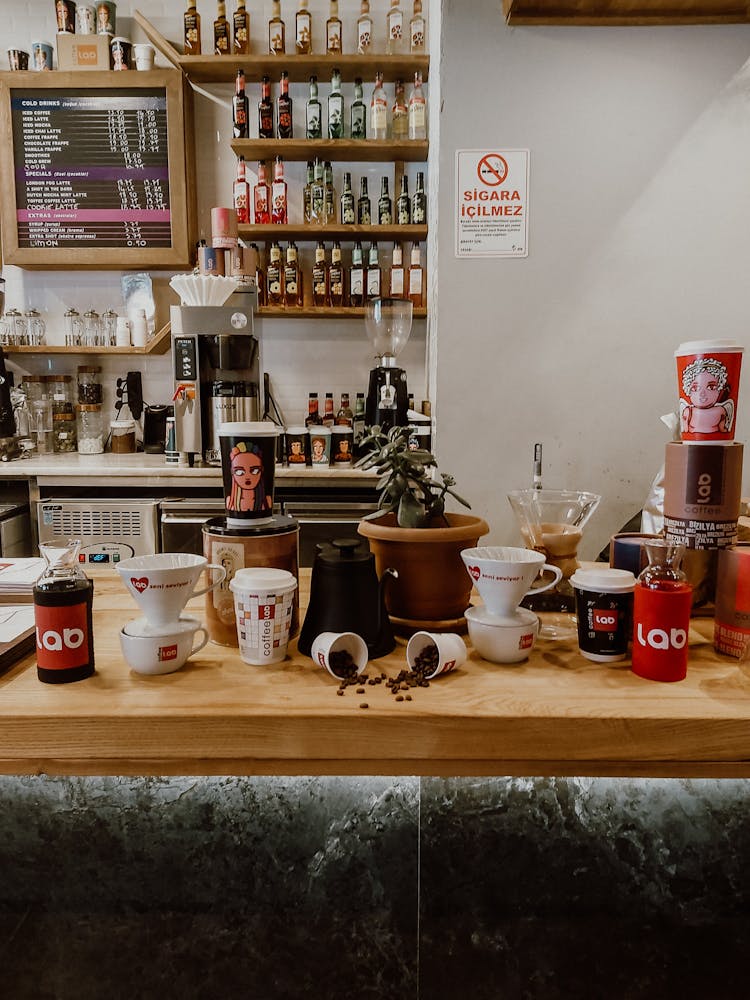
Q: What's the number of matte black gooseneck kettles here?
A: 1